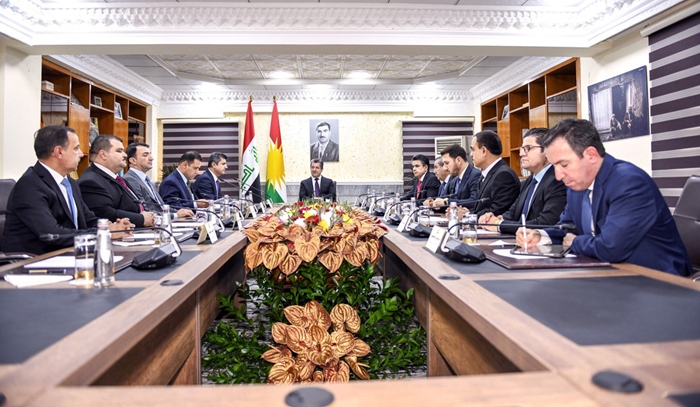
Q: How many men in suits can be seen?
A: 12